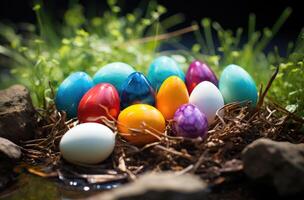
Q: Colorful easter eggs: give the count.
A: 12